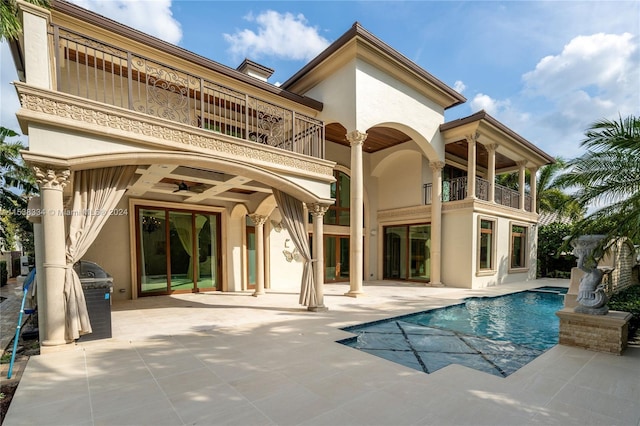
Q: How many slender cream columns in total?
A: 9